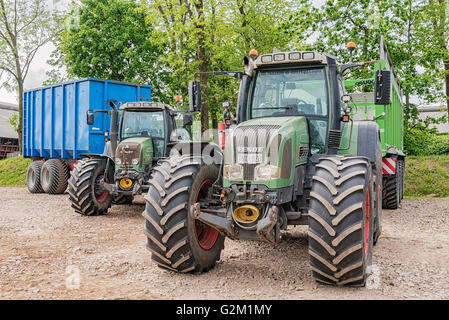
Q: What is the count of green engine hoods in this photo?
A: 2